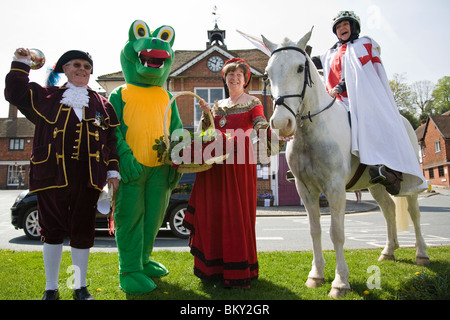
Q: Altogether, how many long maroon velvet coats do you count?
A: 1